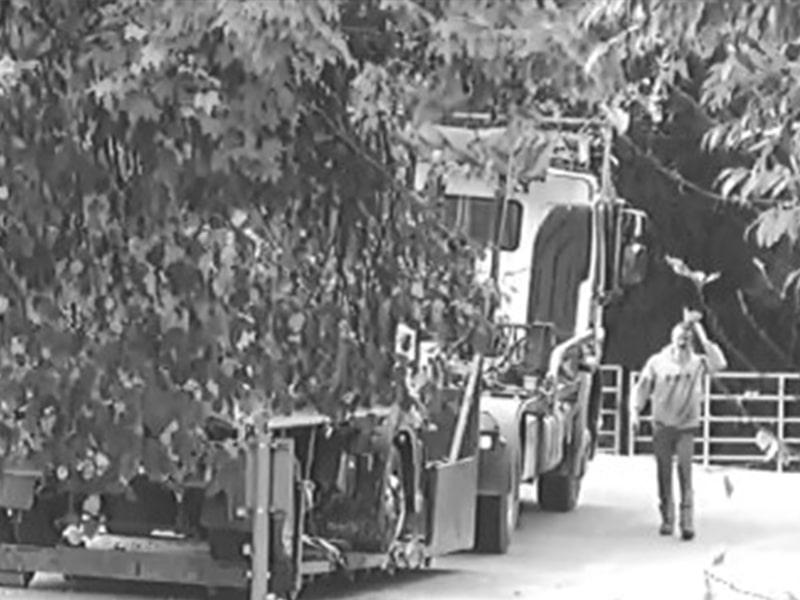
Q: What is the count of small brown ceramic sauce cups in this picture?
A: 0